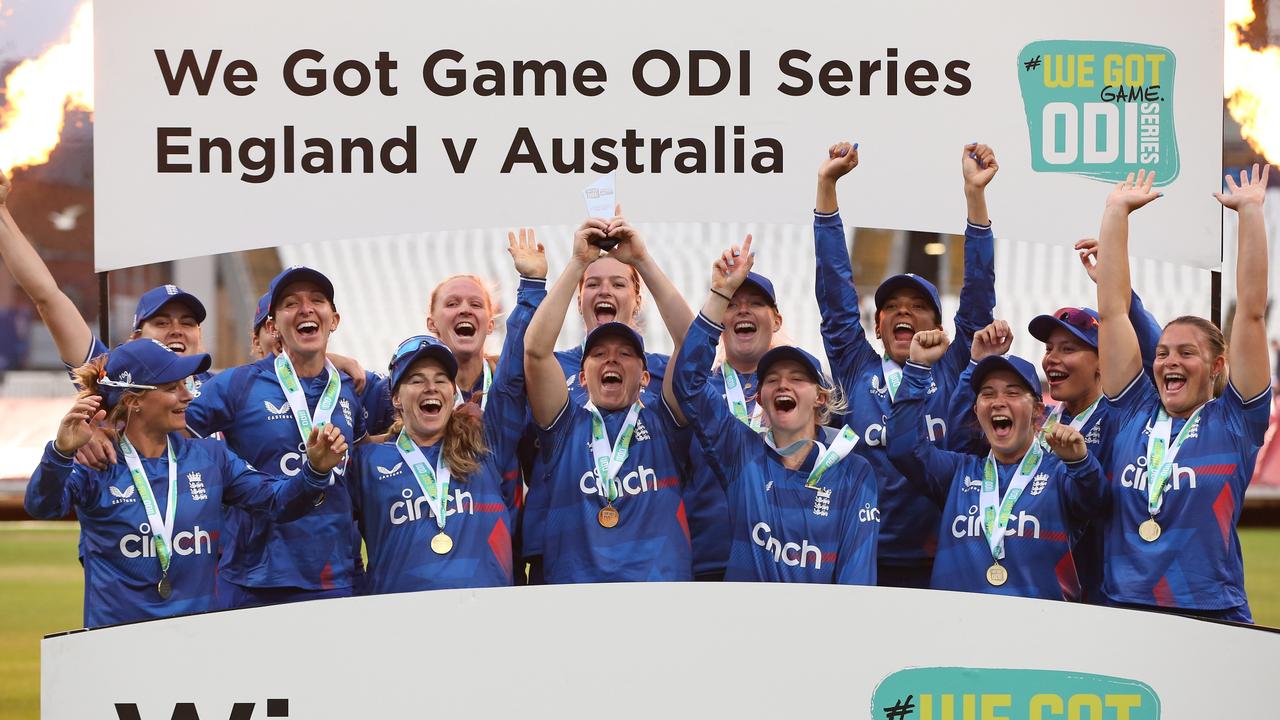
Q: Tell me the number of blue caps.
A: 11